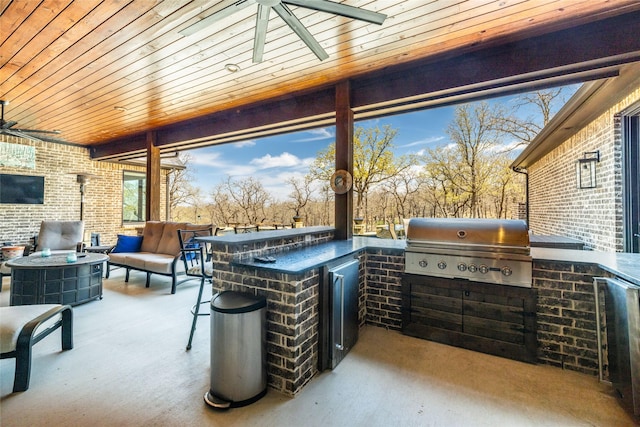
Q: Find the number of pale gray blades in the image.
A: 4